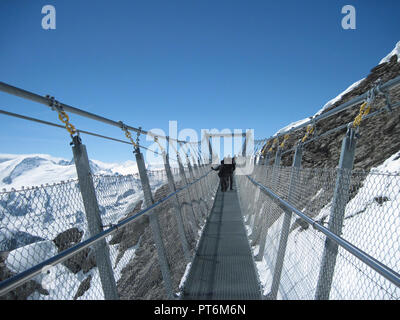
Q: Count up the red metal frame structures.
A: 0